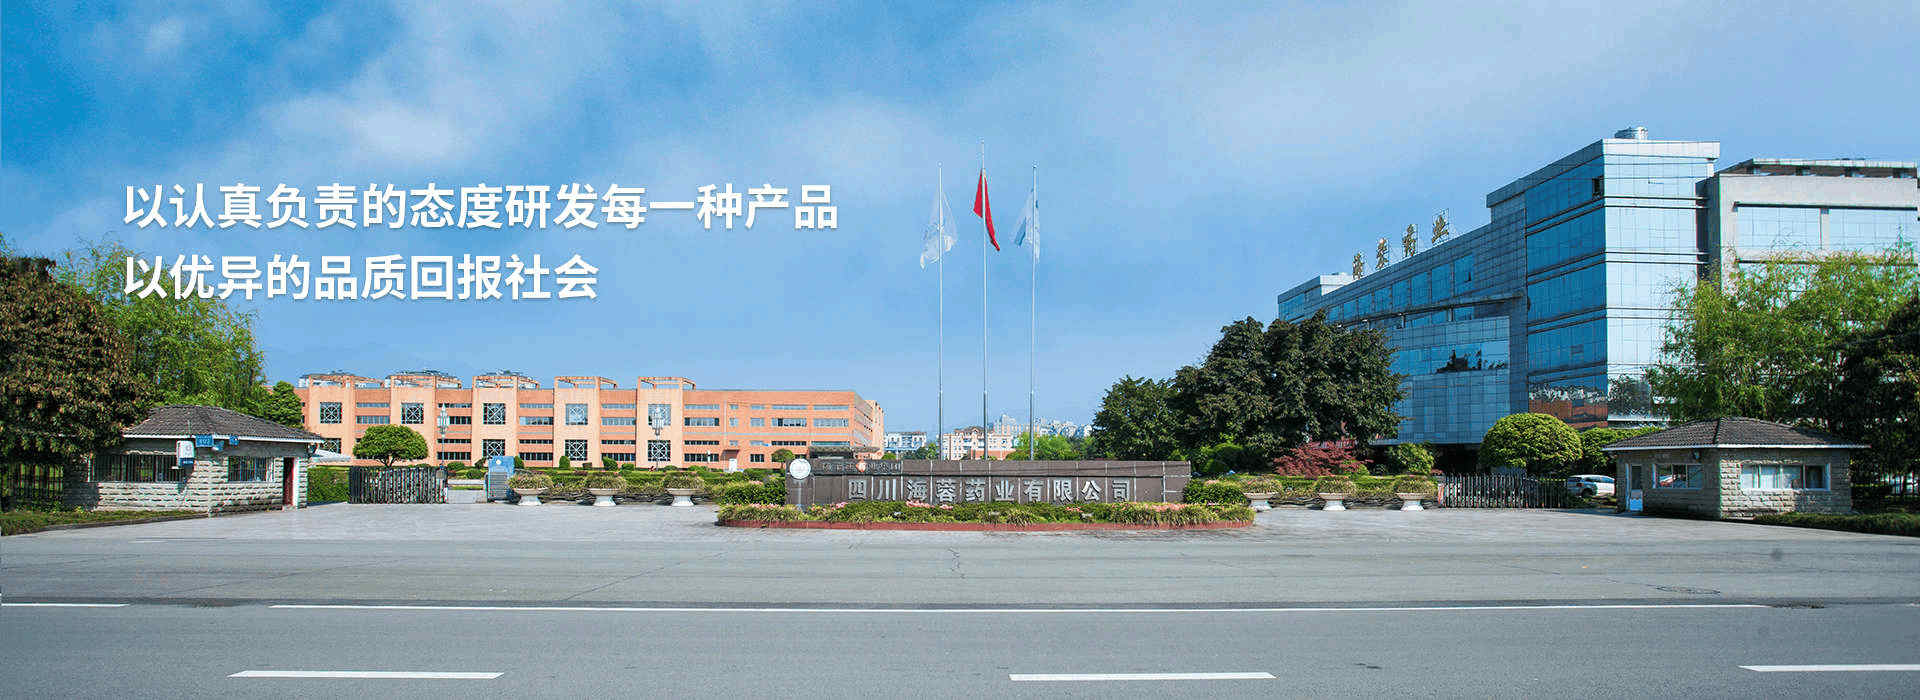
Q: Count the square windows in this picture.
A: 9